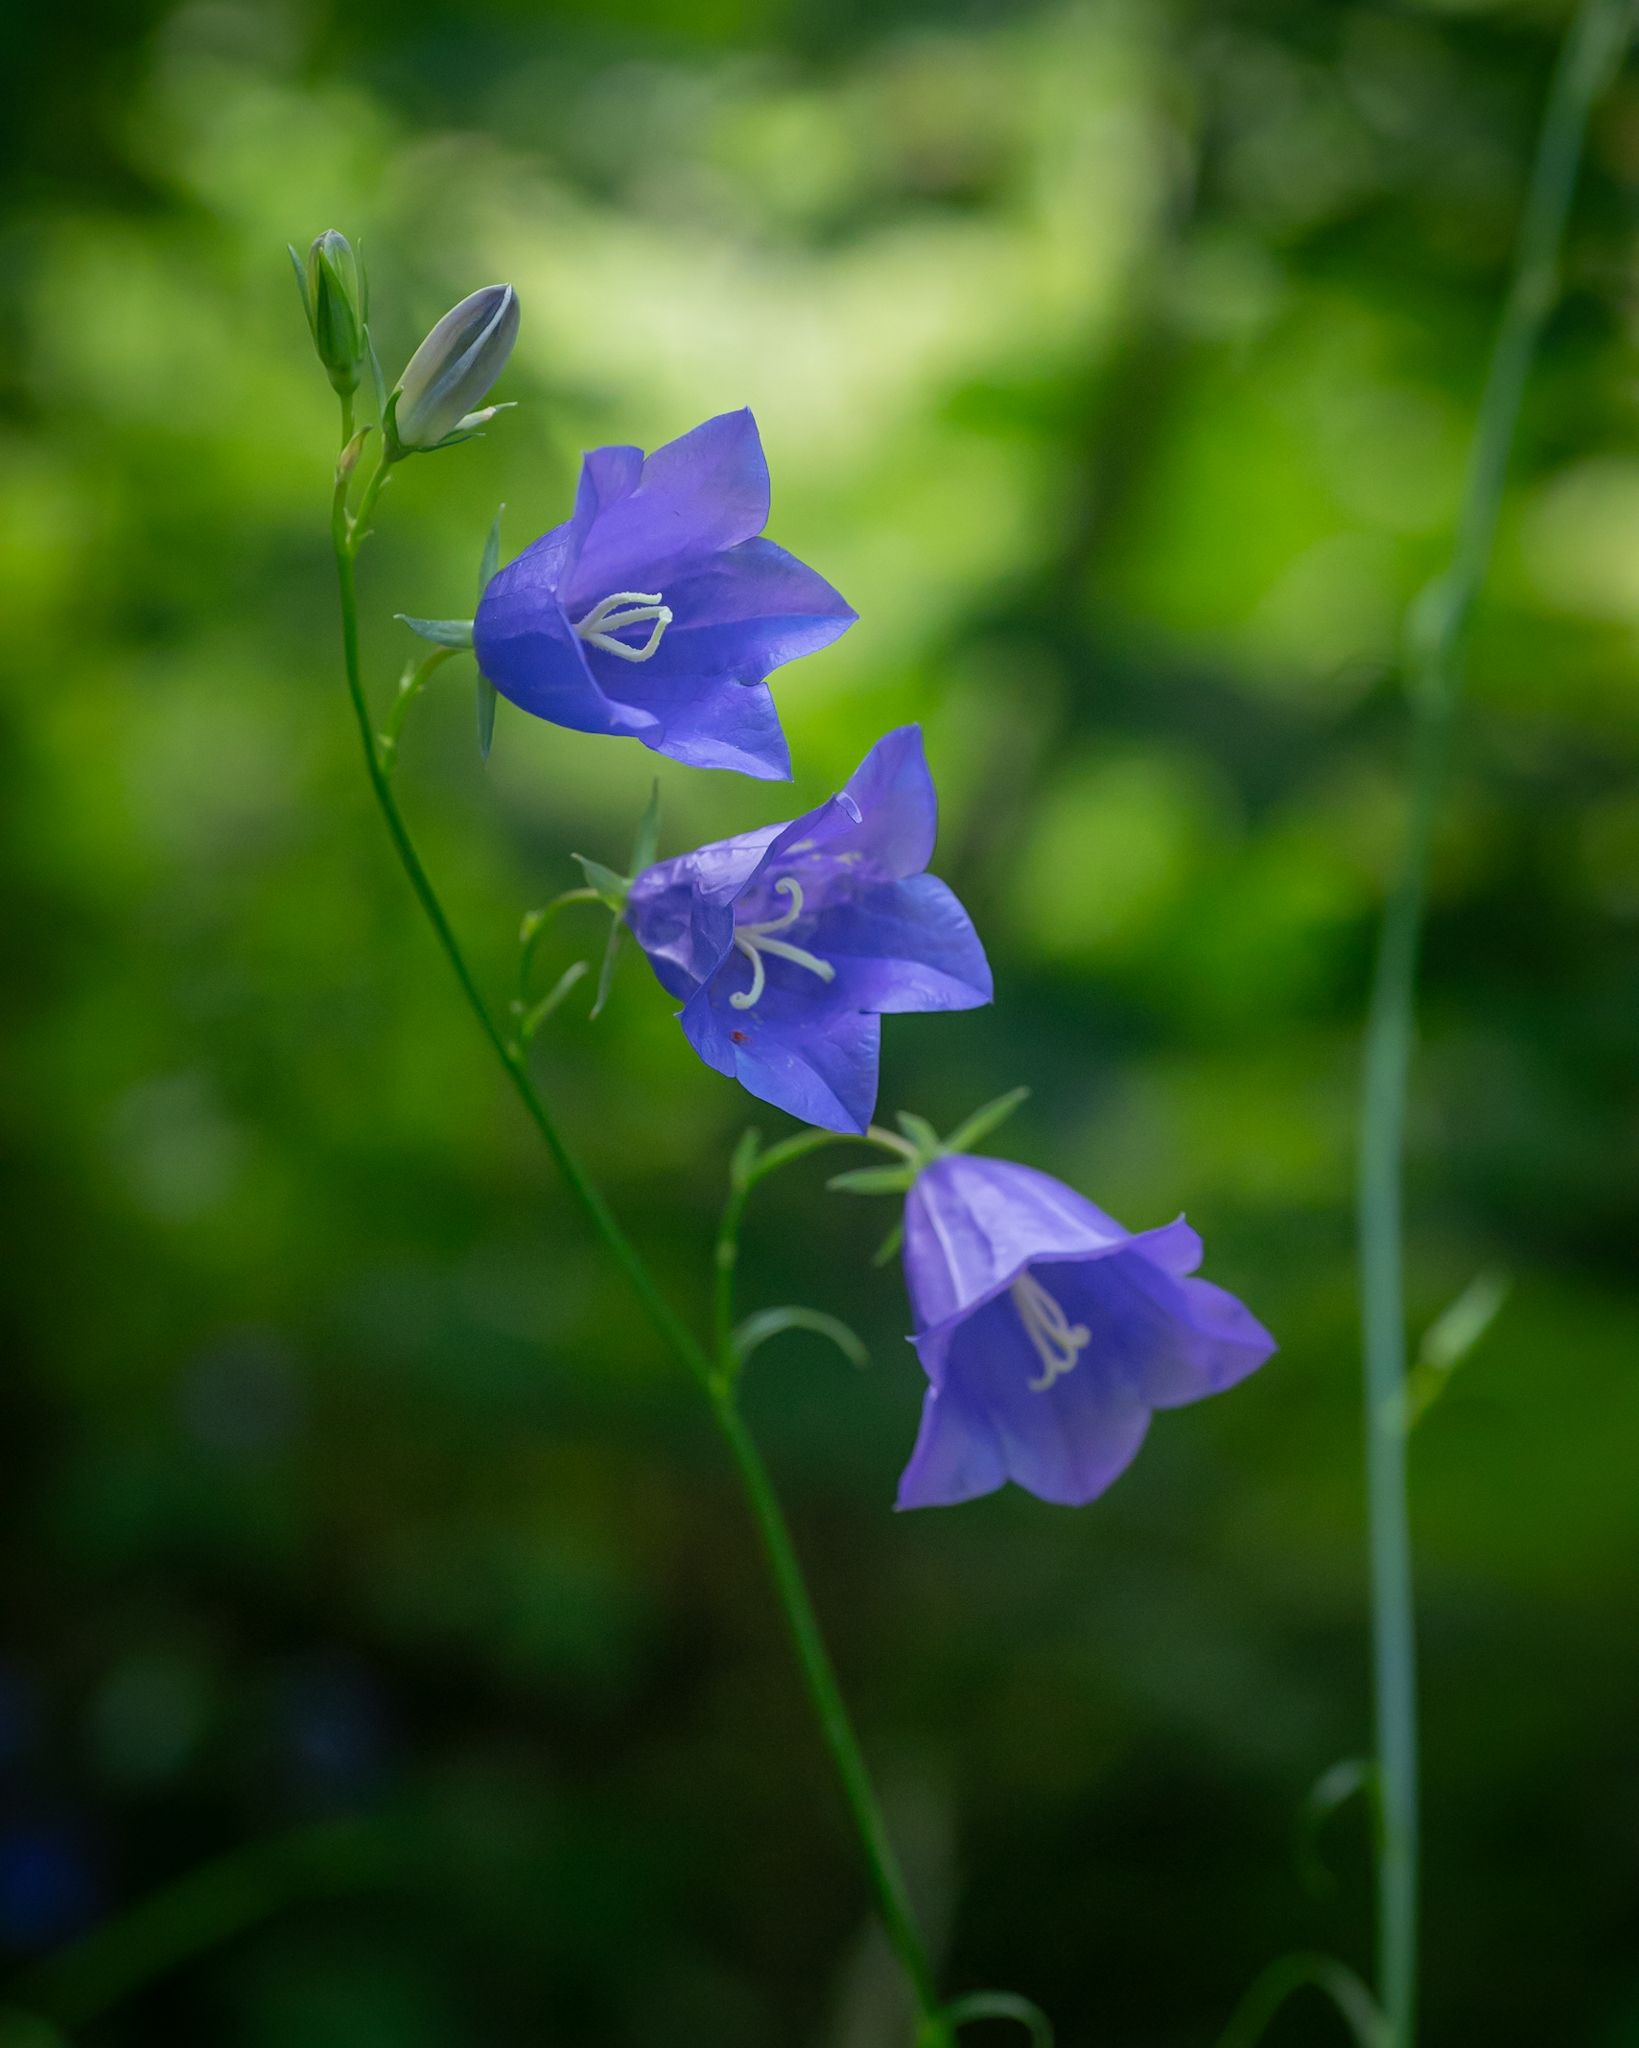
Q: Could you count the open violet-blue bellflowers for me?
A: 3